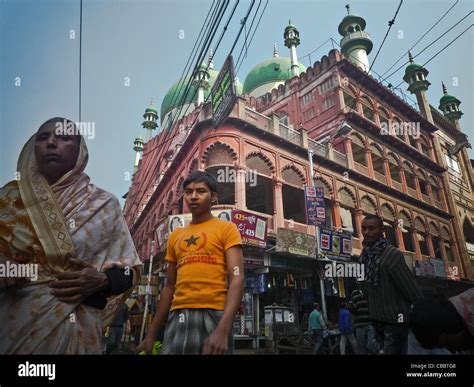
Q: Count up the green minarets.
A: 7